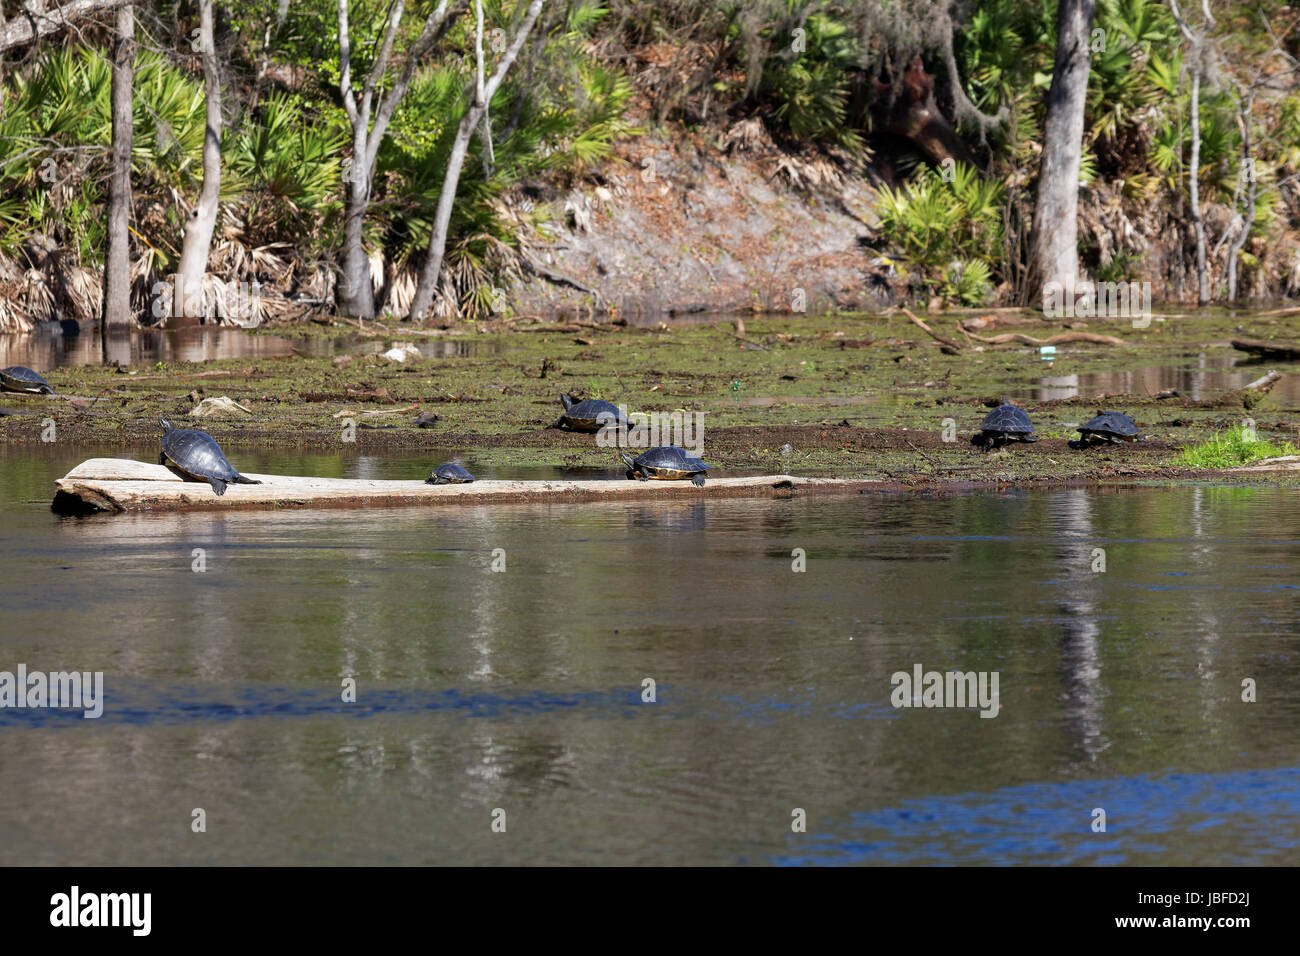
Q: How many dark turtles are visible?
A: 7